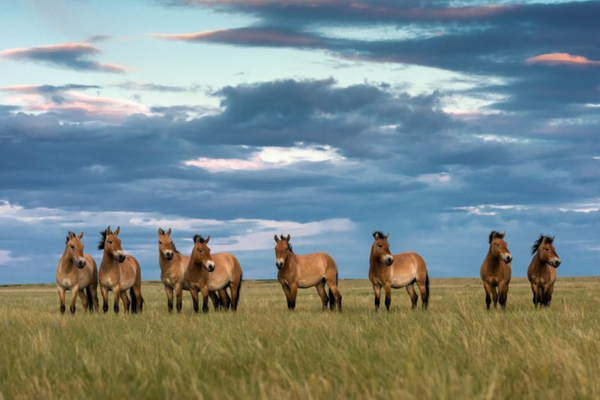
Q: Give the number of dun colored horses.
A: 8